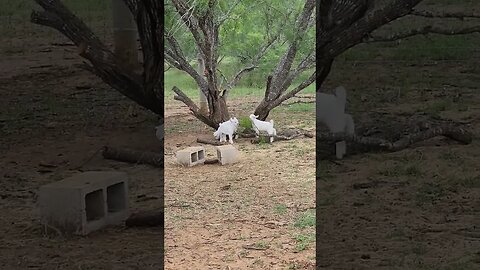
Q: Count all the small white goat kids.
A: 2